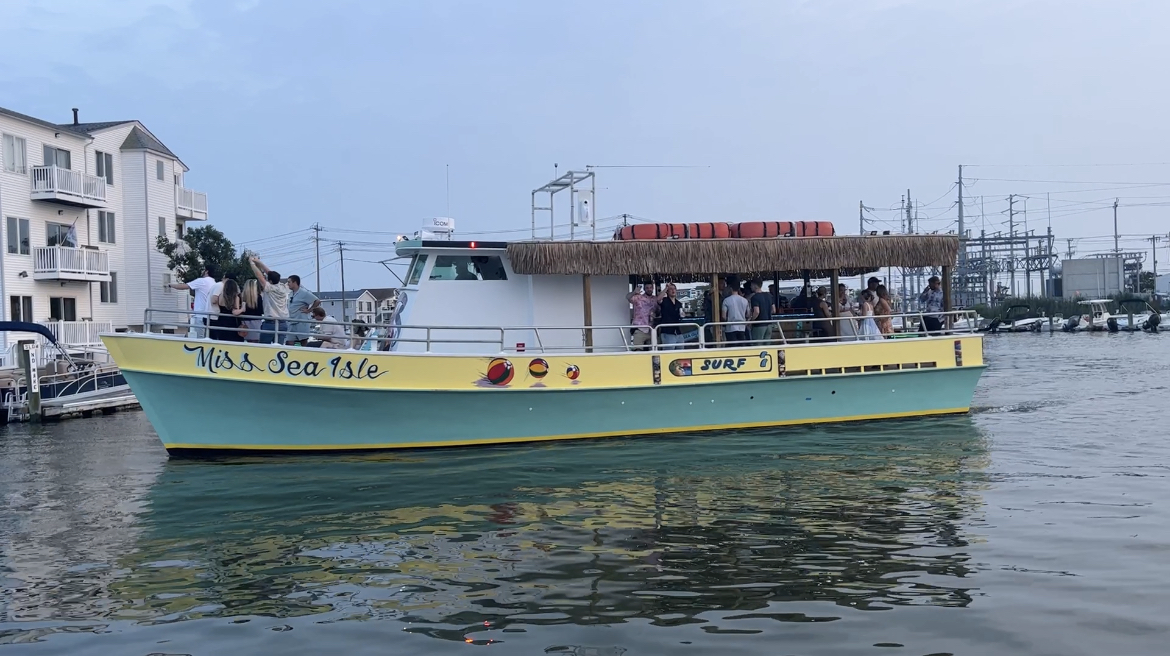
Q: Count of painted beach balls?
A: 3